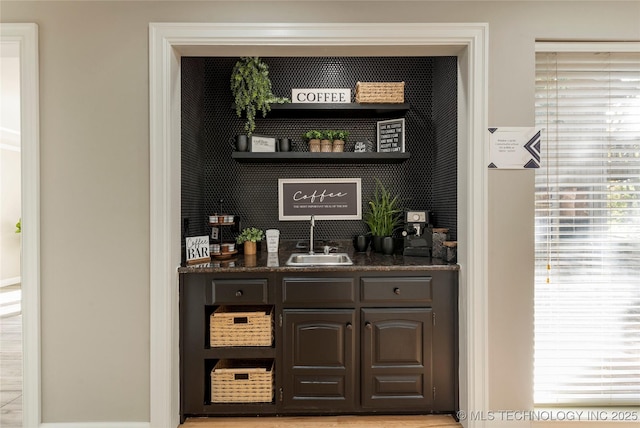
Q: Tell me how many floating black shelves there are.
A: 2